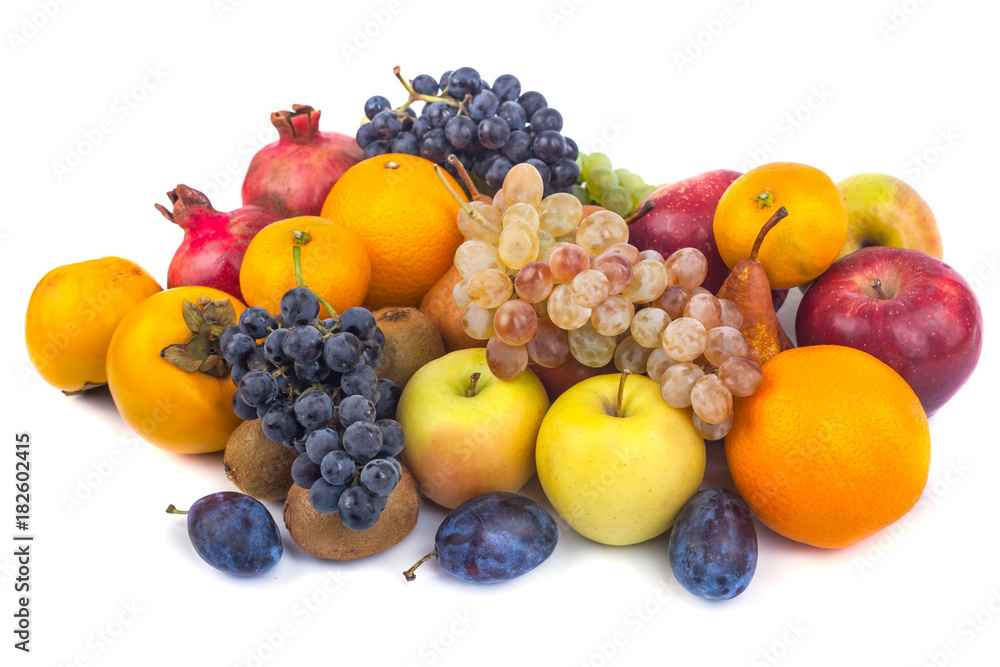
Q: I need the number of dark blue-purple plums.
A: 3